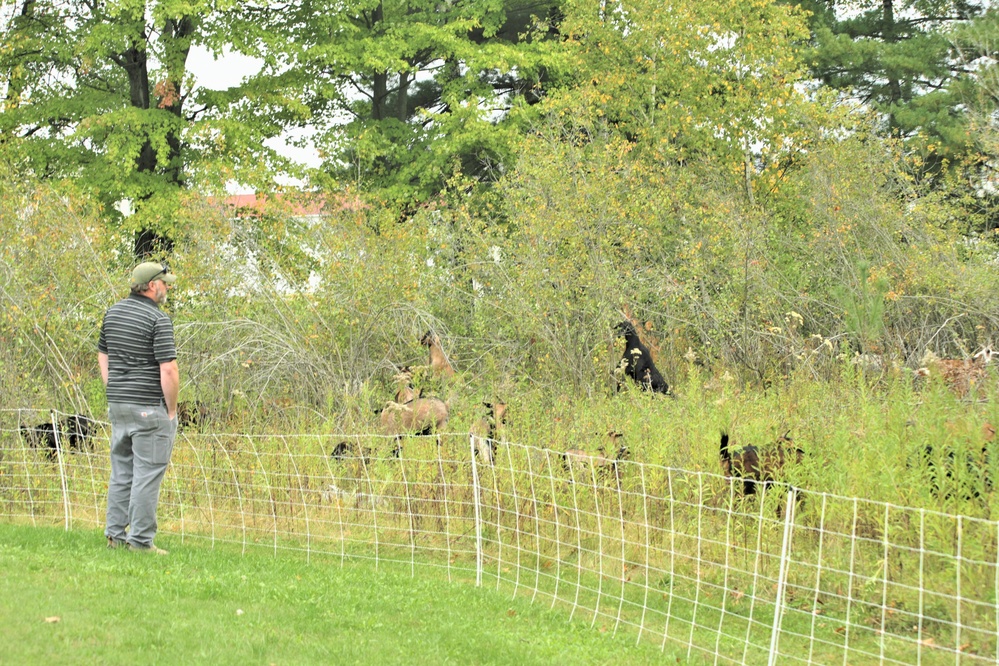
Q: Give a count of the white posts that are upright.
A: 3